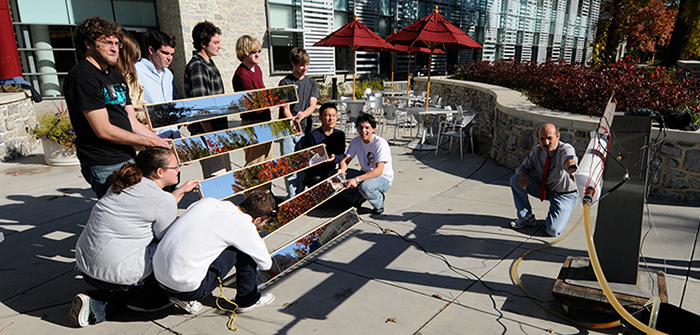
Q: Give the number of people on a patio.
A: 11